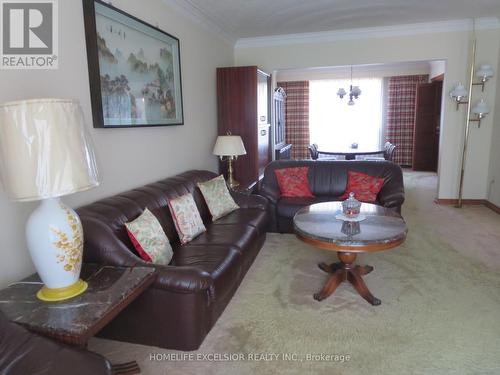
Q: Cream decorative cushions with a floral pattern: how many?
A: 3